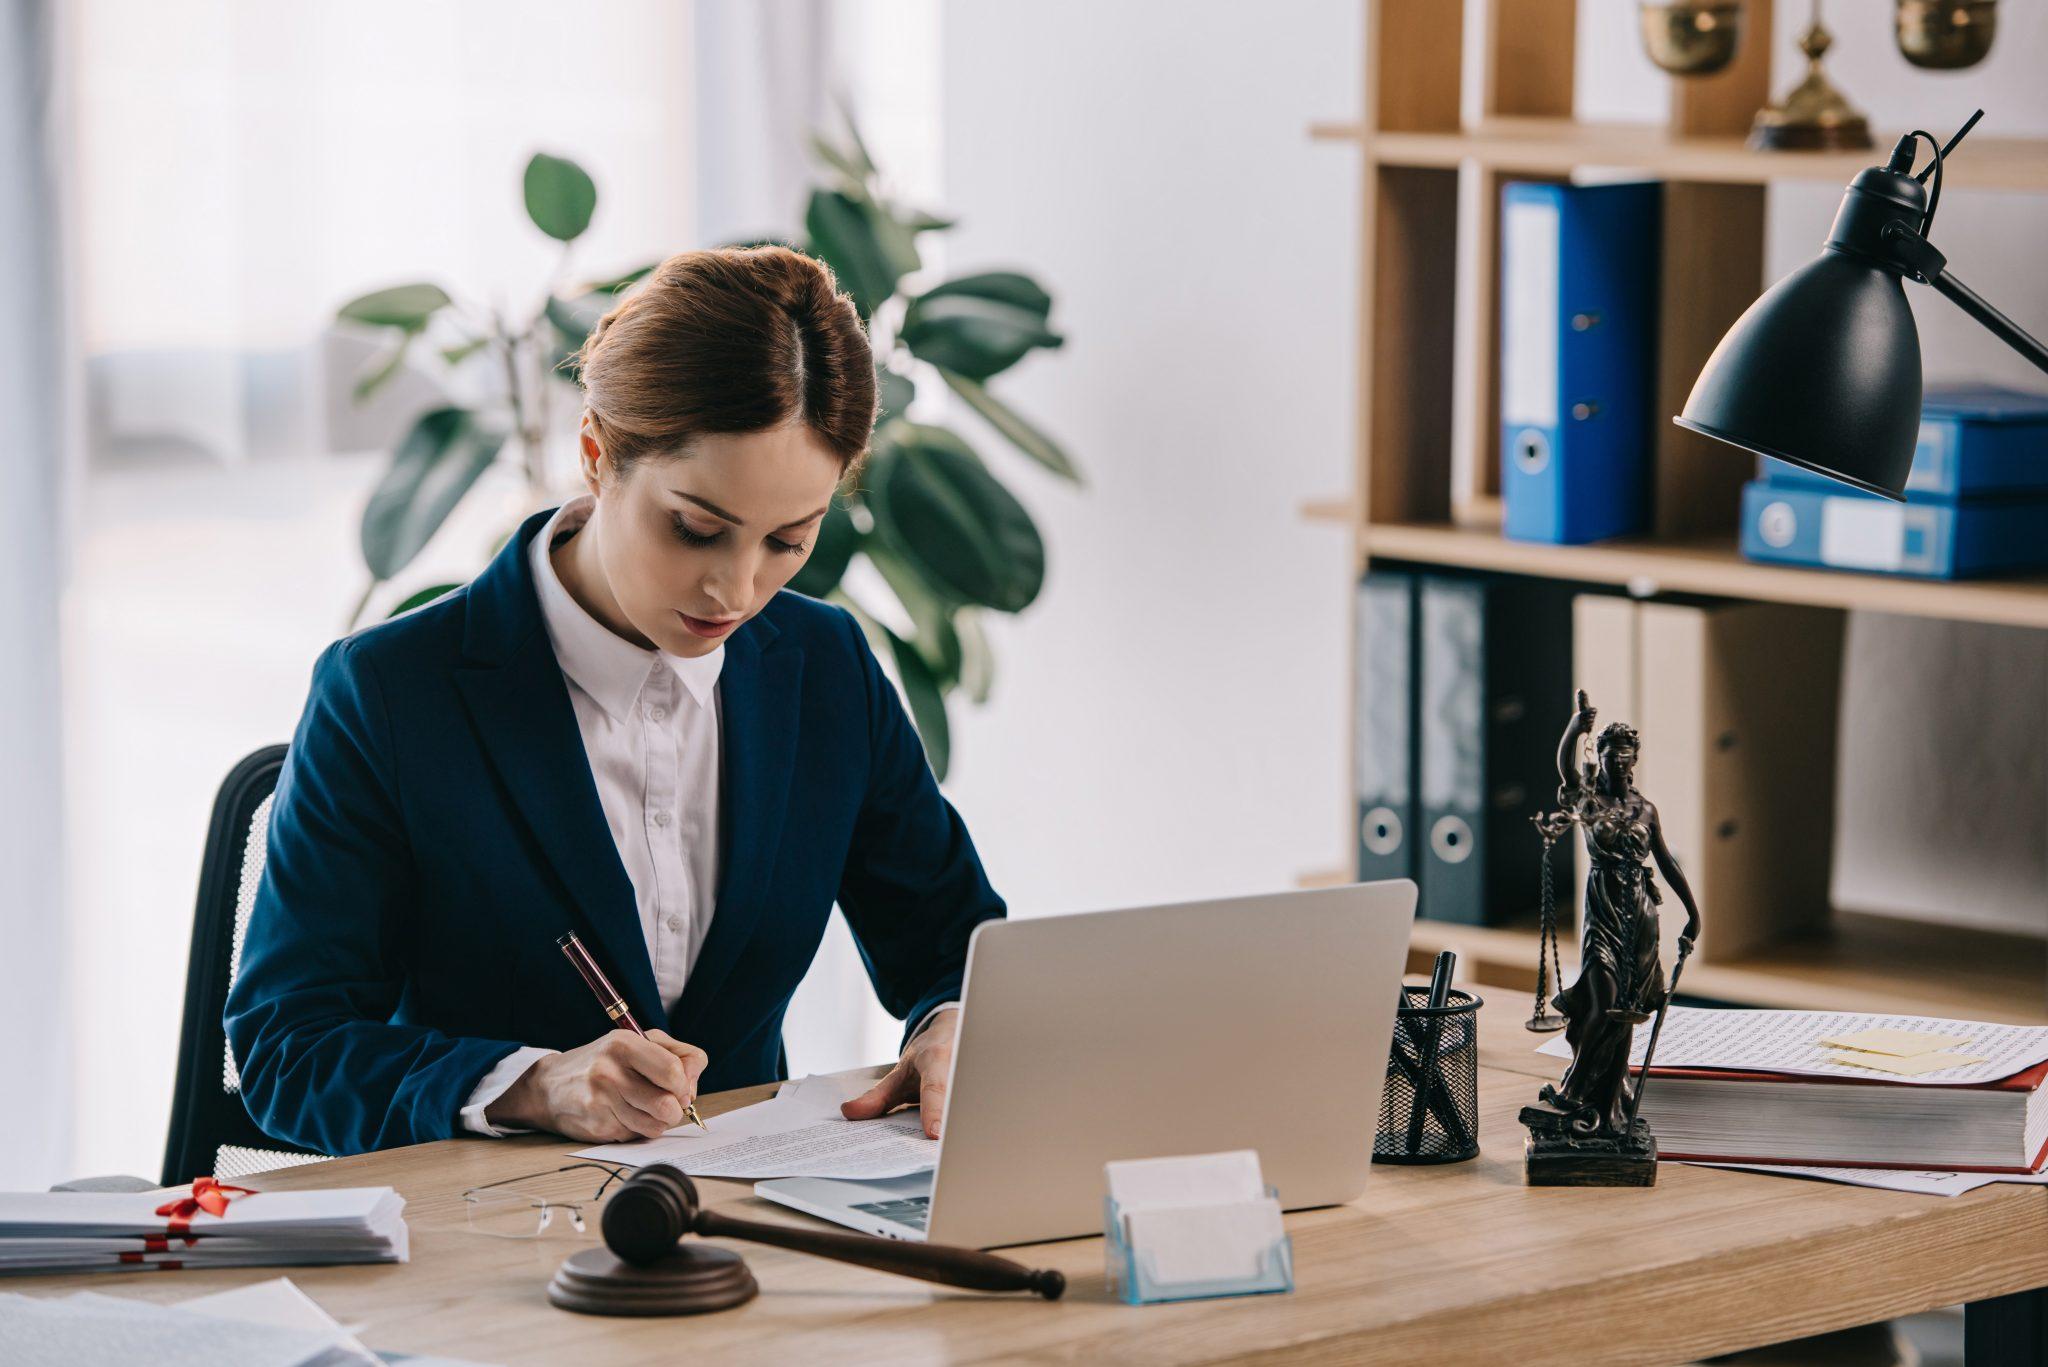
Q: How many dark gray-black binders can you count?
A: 2